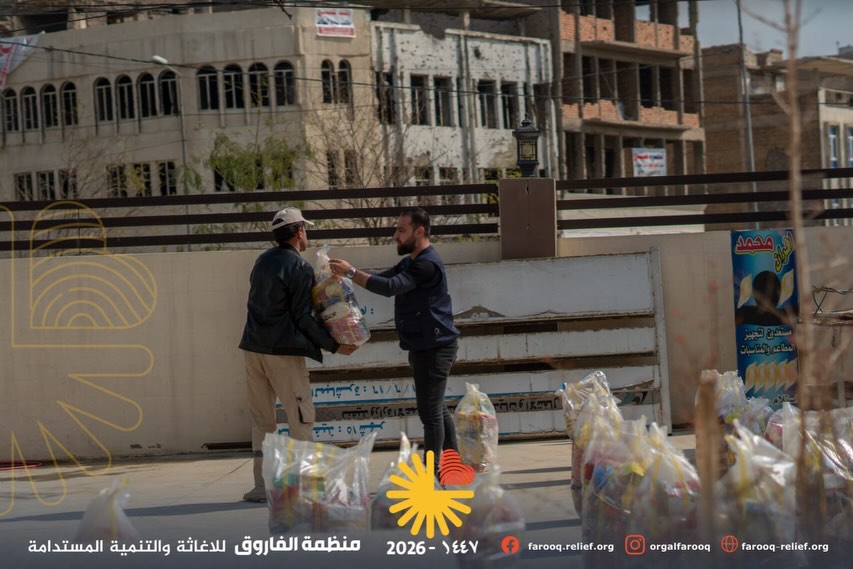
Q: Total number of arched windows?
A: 14